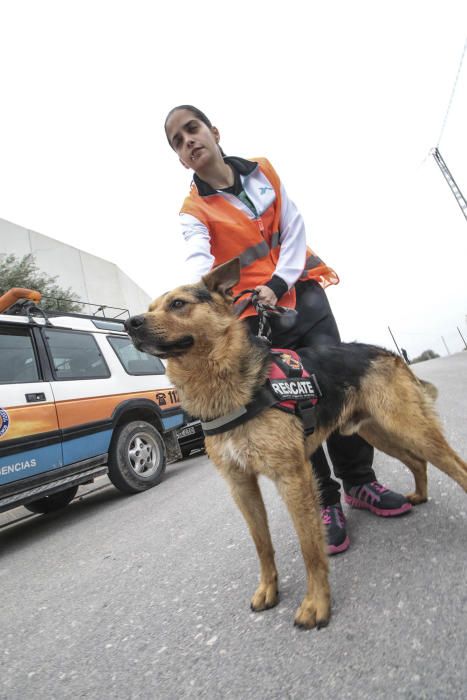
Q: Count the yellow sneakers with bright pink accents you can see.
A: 0